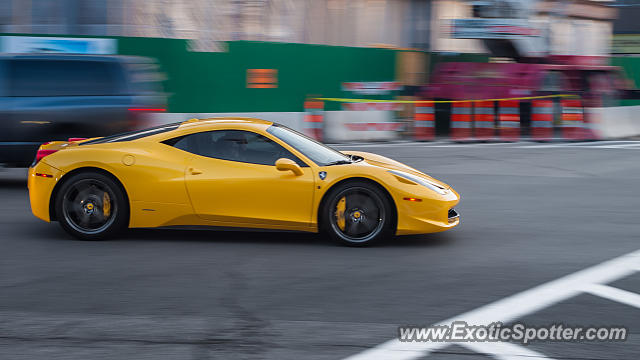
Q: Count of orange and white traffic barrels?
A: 7